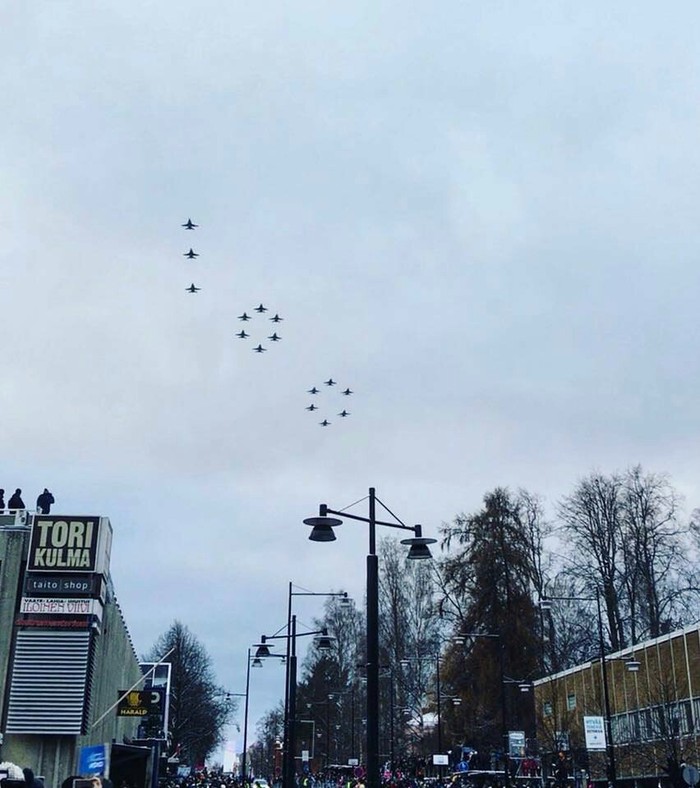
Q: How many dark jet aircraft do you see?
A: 15